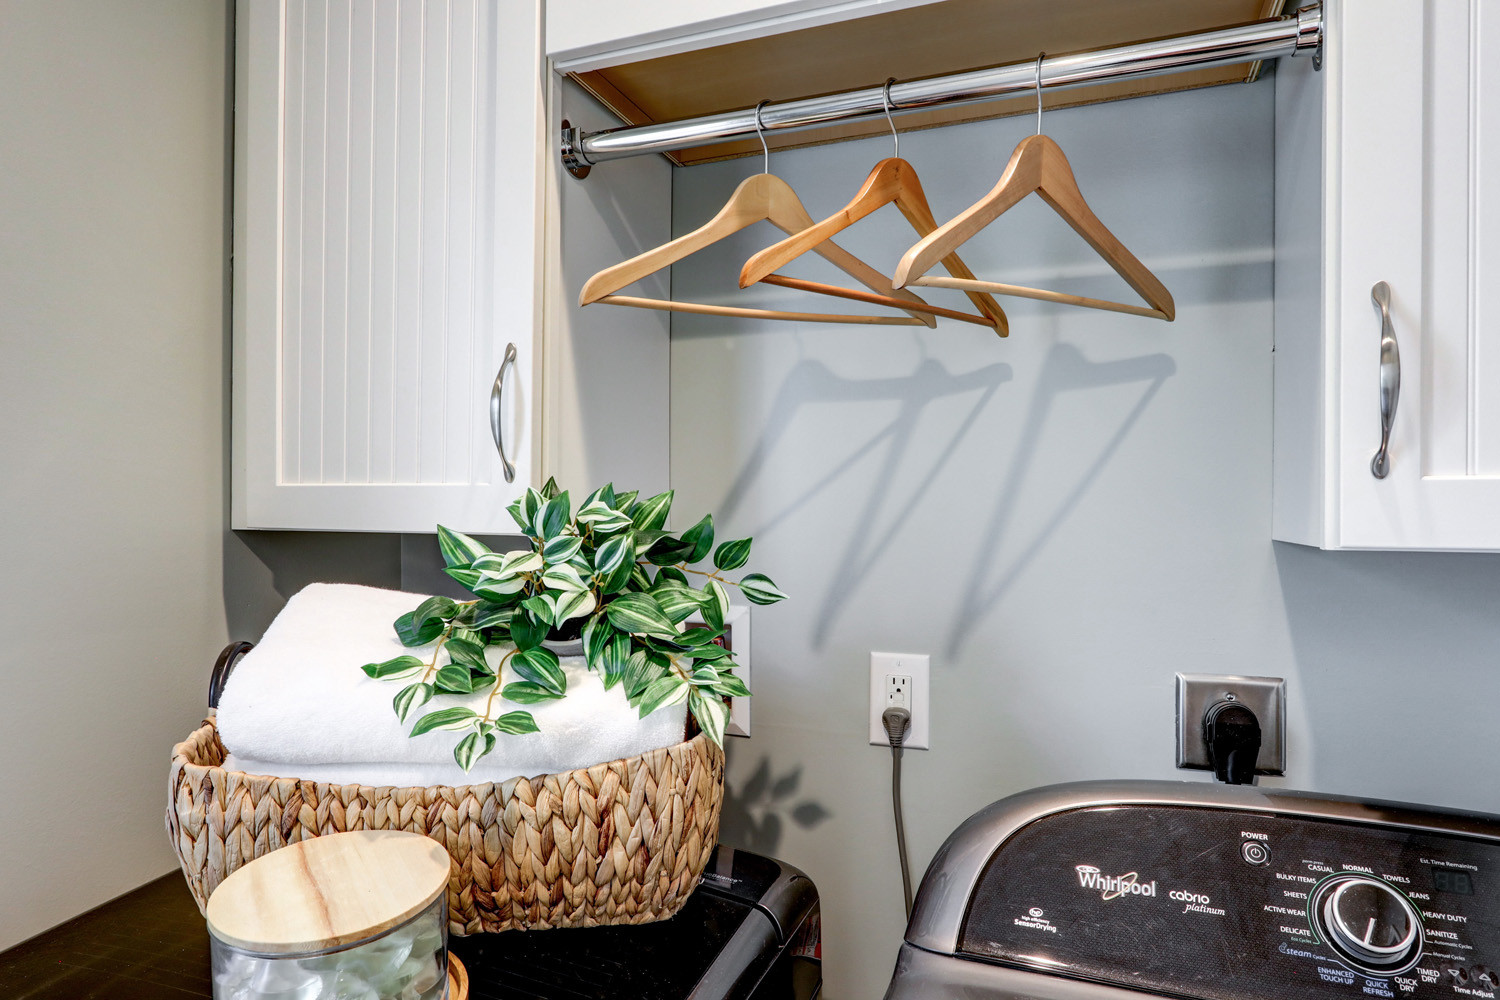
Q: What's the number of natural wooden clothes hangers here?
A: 3